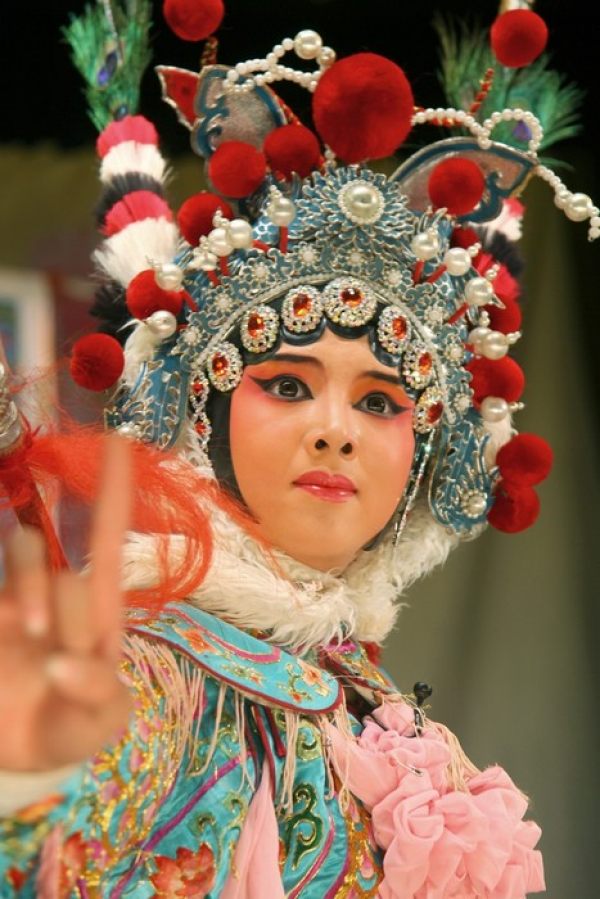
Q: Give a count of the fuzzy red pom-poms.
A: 14